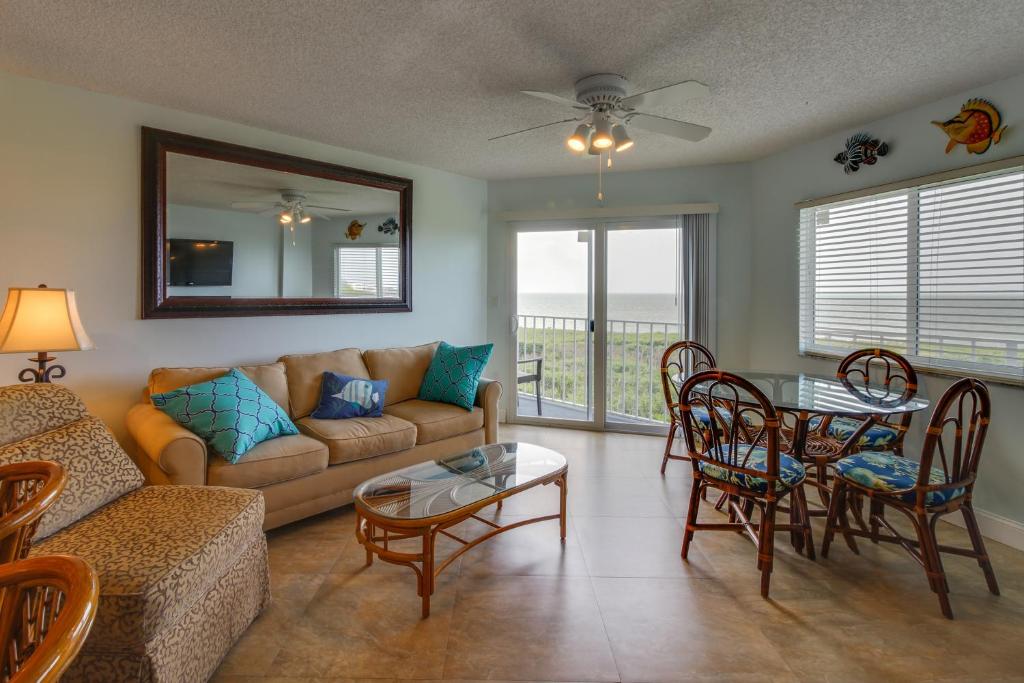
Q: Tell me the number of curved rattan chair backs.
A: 6